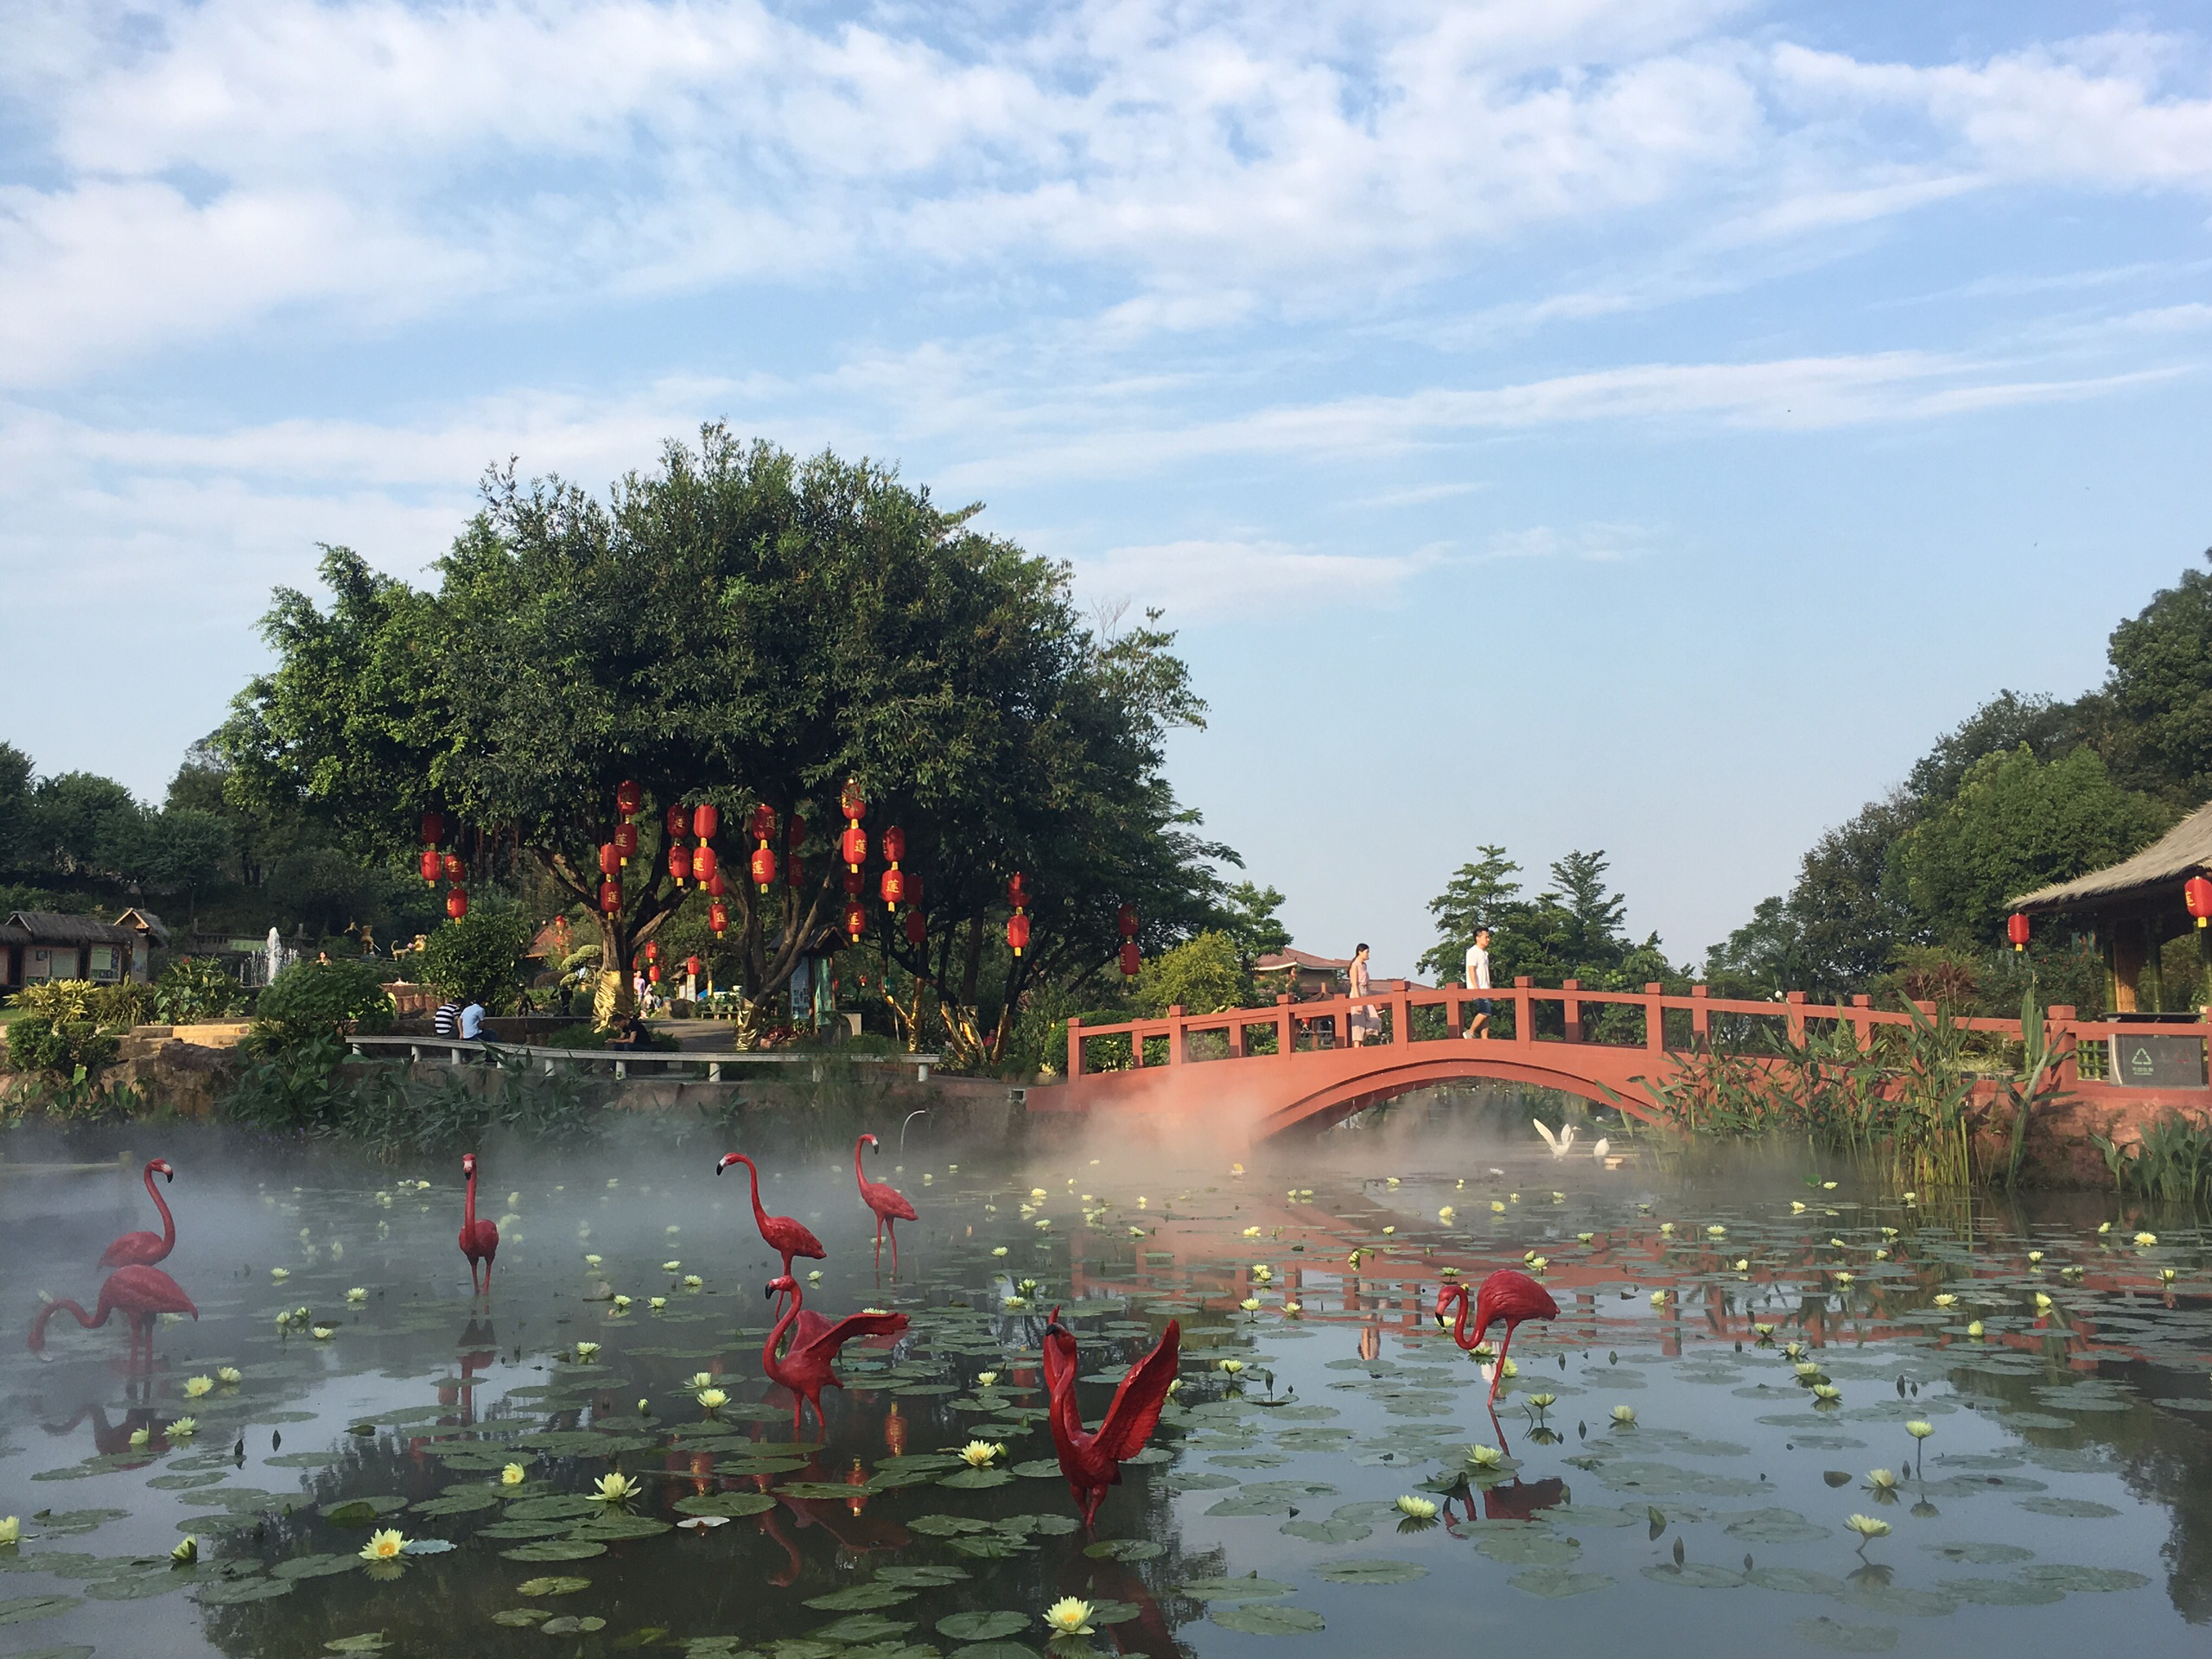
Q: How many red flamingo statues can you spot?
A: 8